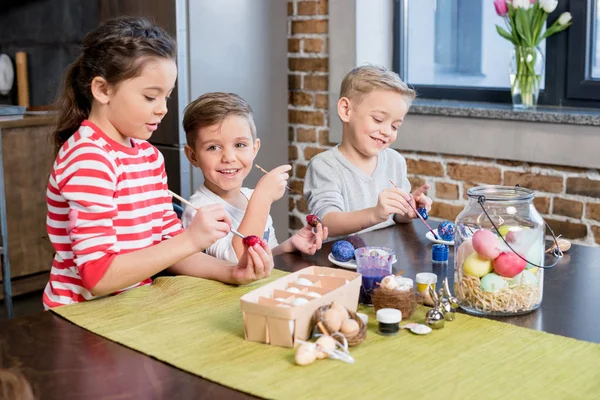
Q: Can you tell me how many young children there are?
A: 3